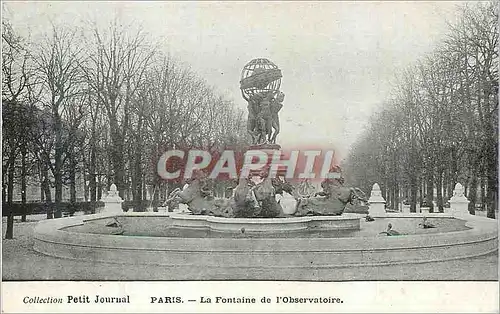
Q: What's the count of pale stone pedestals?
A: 3